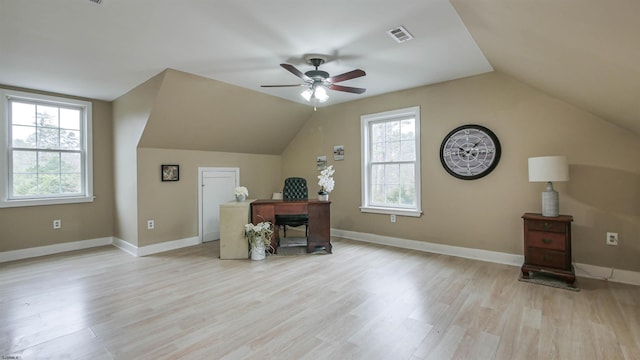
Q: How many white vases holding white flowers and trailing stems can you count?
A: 1